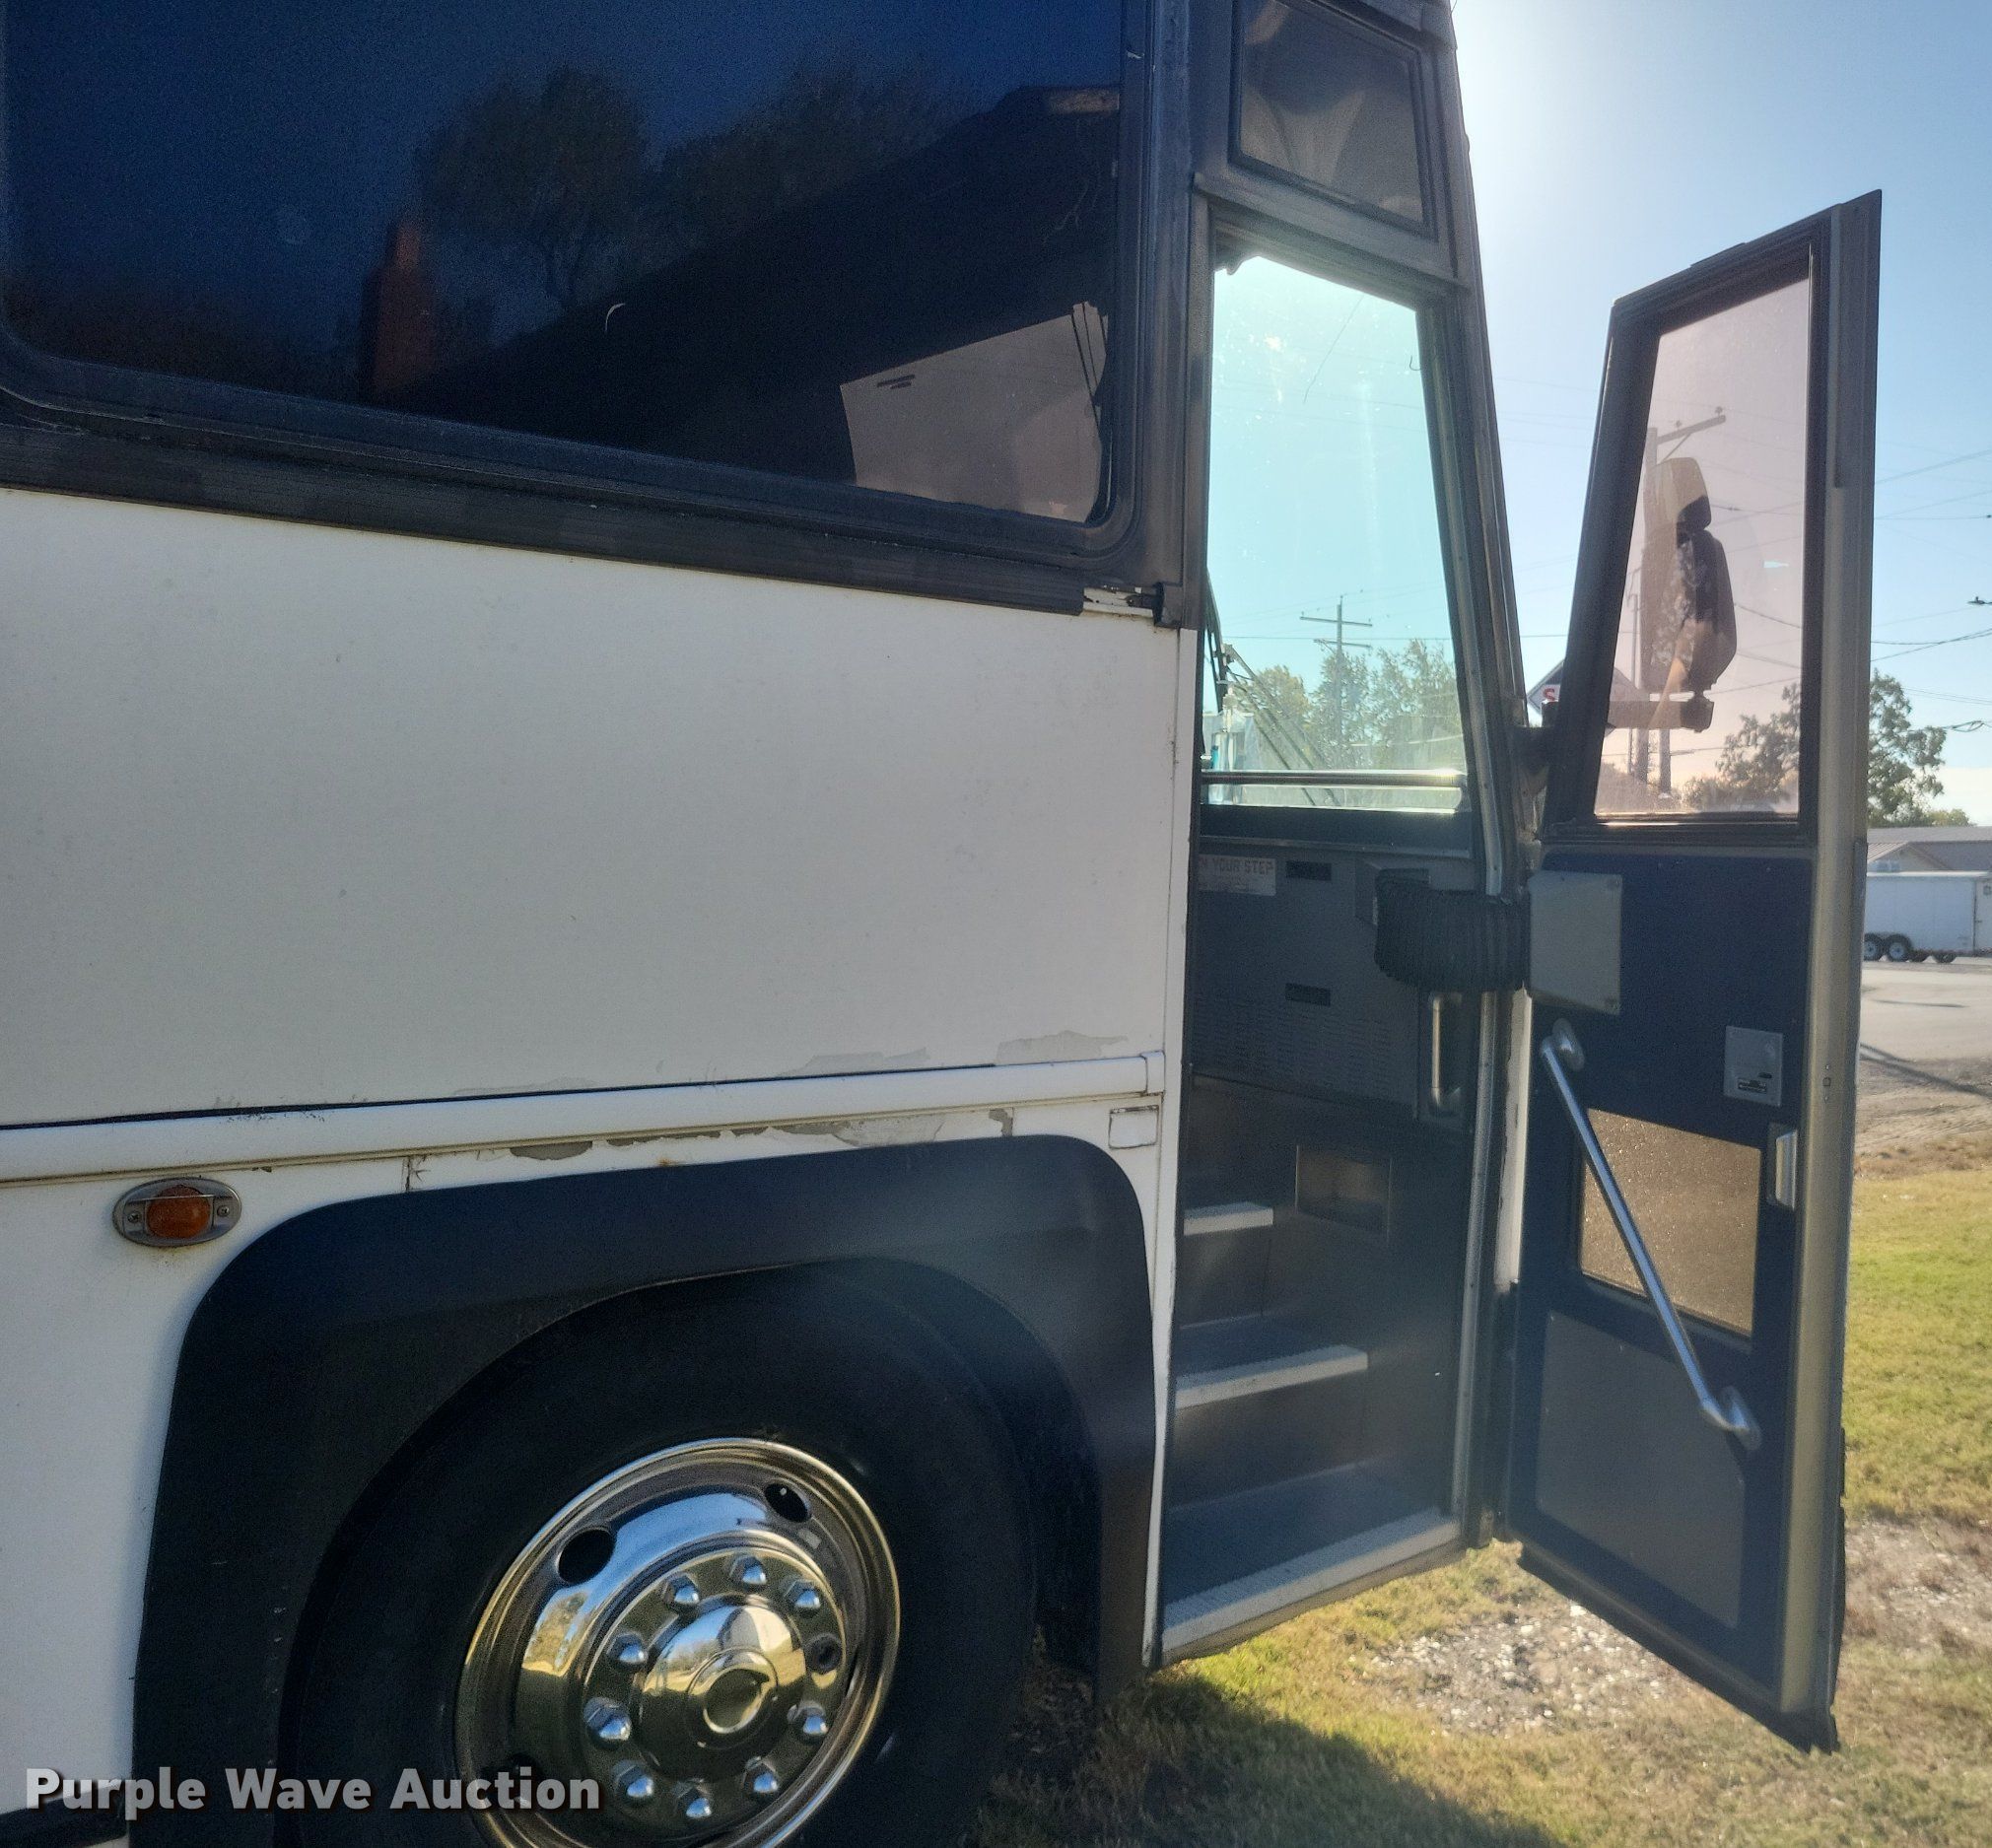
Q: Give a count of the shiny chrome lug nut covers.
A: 9